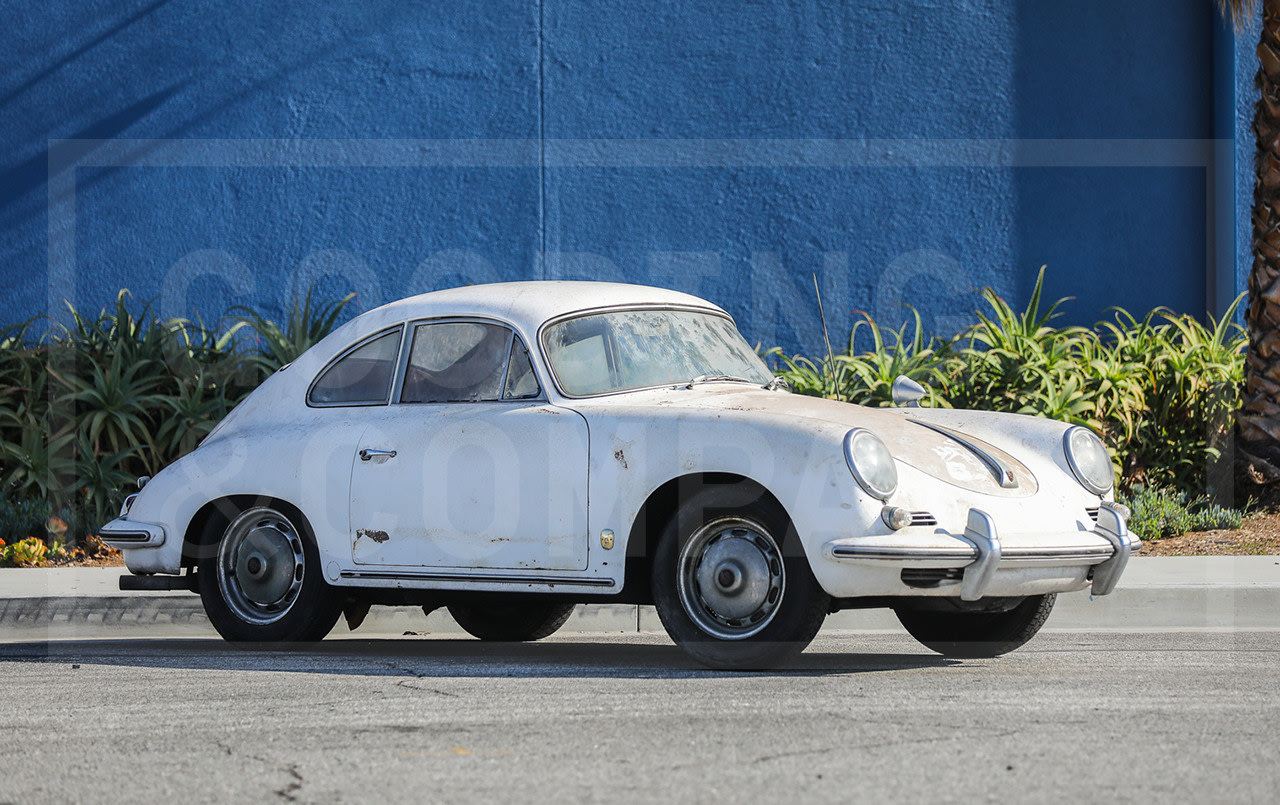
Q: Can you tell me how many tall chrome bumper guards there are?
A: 2